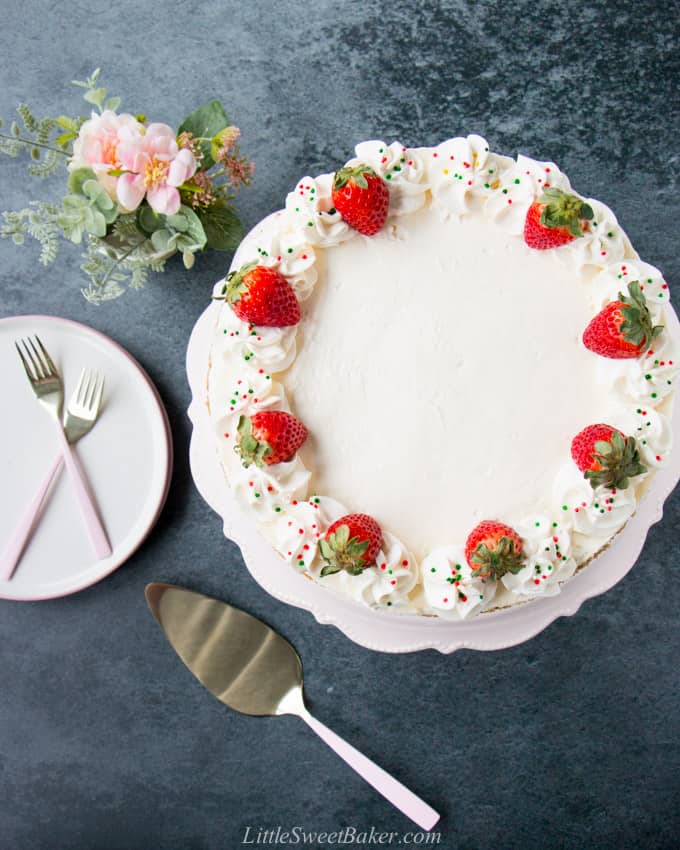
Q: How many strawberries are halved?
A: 0